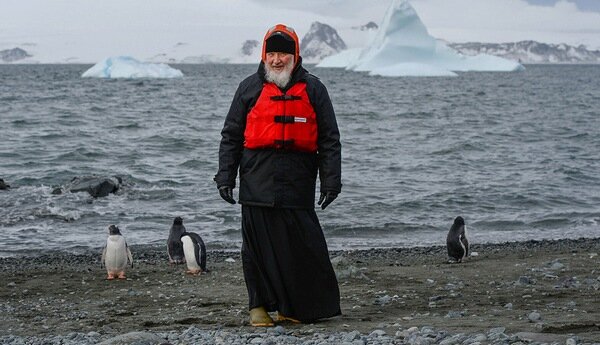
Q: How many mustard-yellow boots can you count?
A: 2